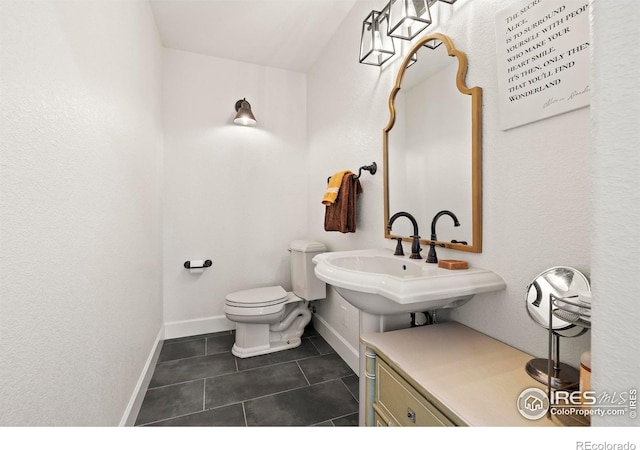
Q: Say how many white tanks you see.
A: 1